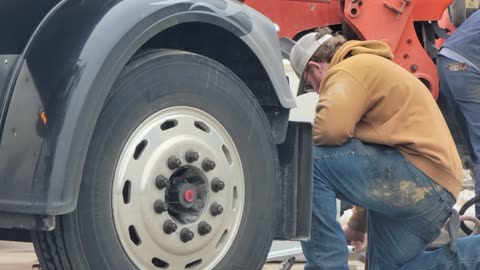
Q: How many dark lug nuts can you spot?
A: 10